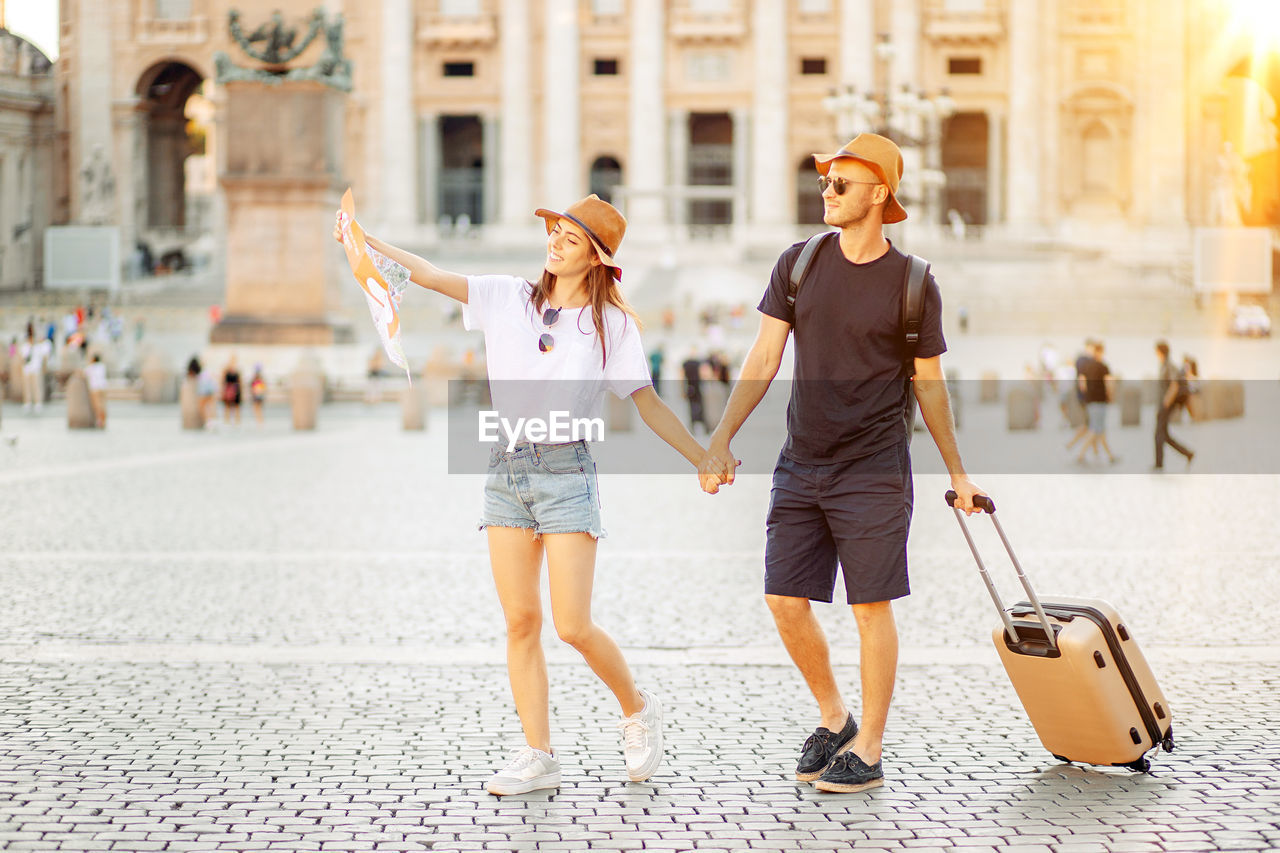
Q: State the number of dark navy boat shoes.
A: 2